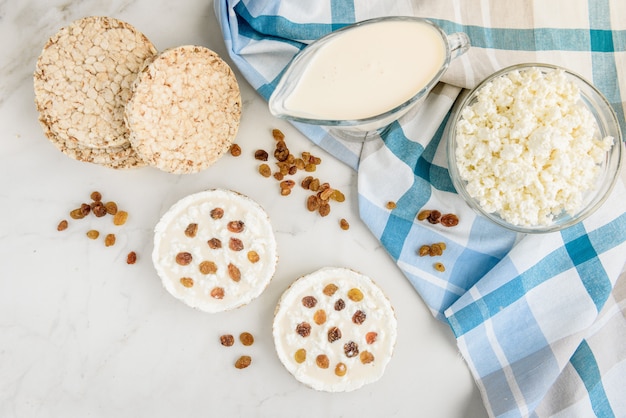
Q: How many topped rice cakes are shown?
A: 2